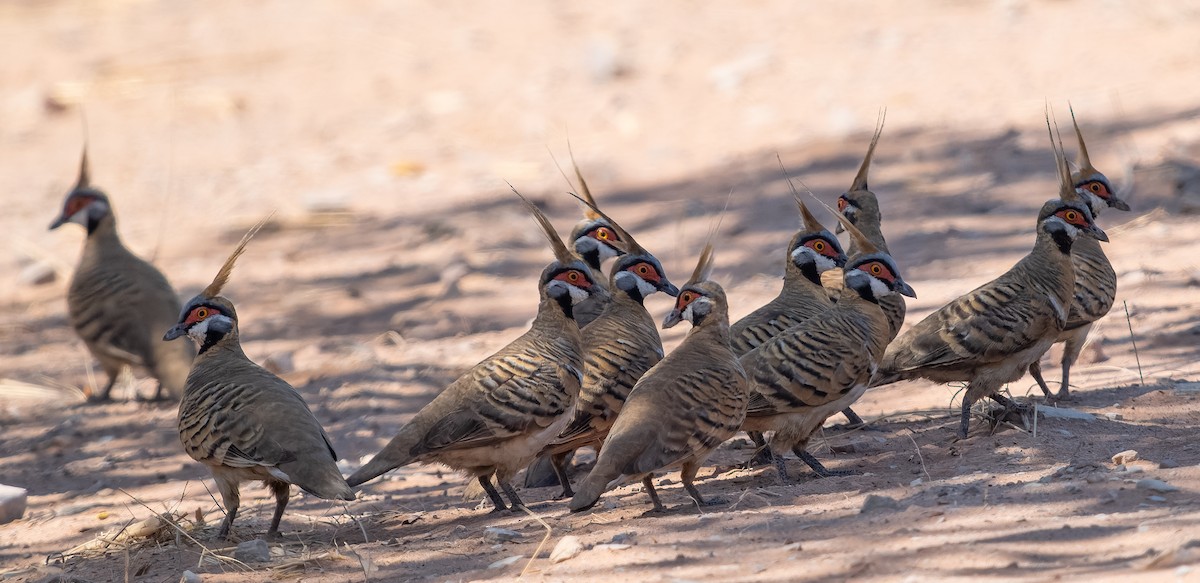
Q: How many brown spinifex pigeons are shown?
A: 11